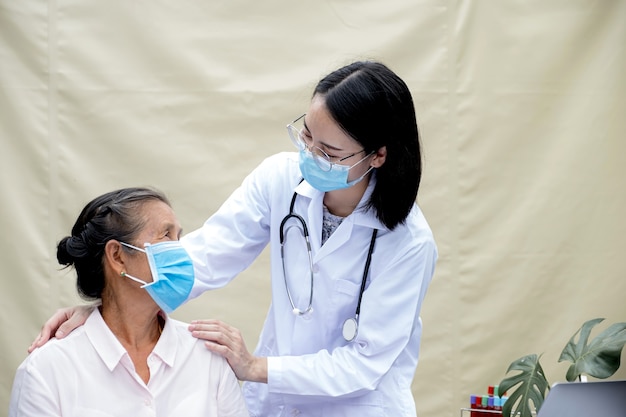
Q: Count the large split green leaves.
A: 2